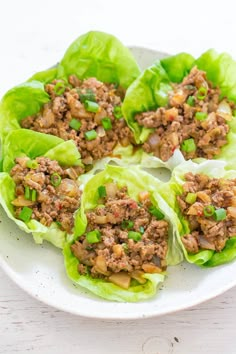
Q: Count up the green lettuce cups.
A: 5